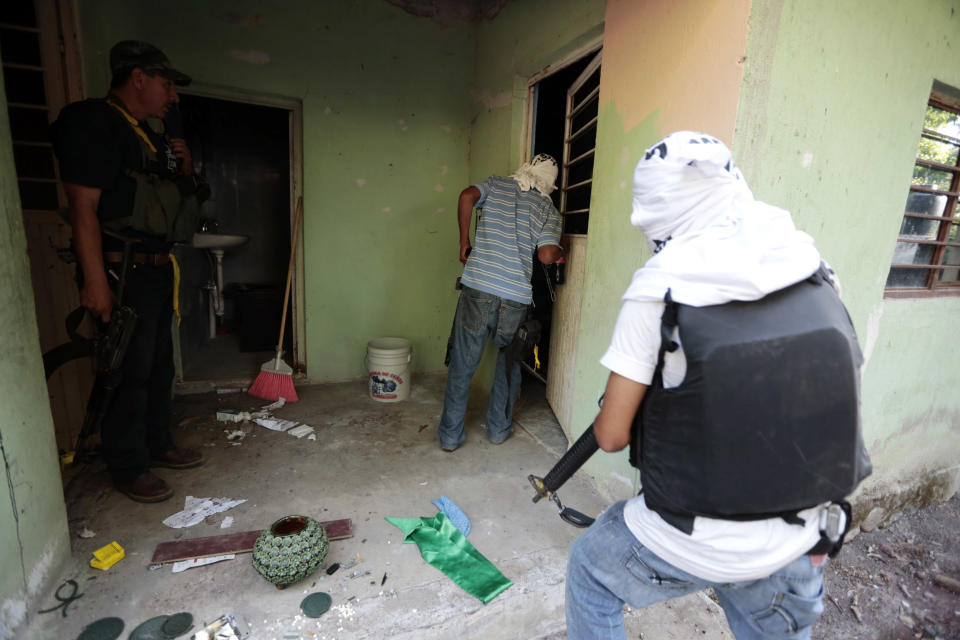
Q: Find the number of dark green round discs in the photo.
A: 4